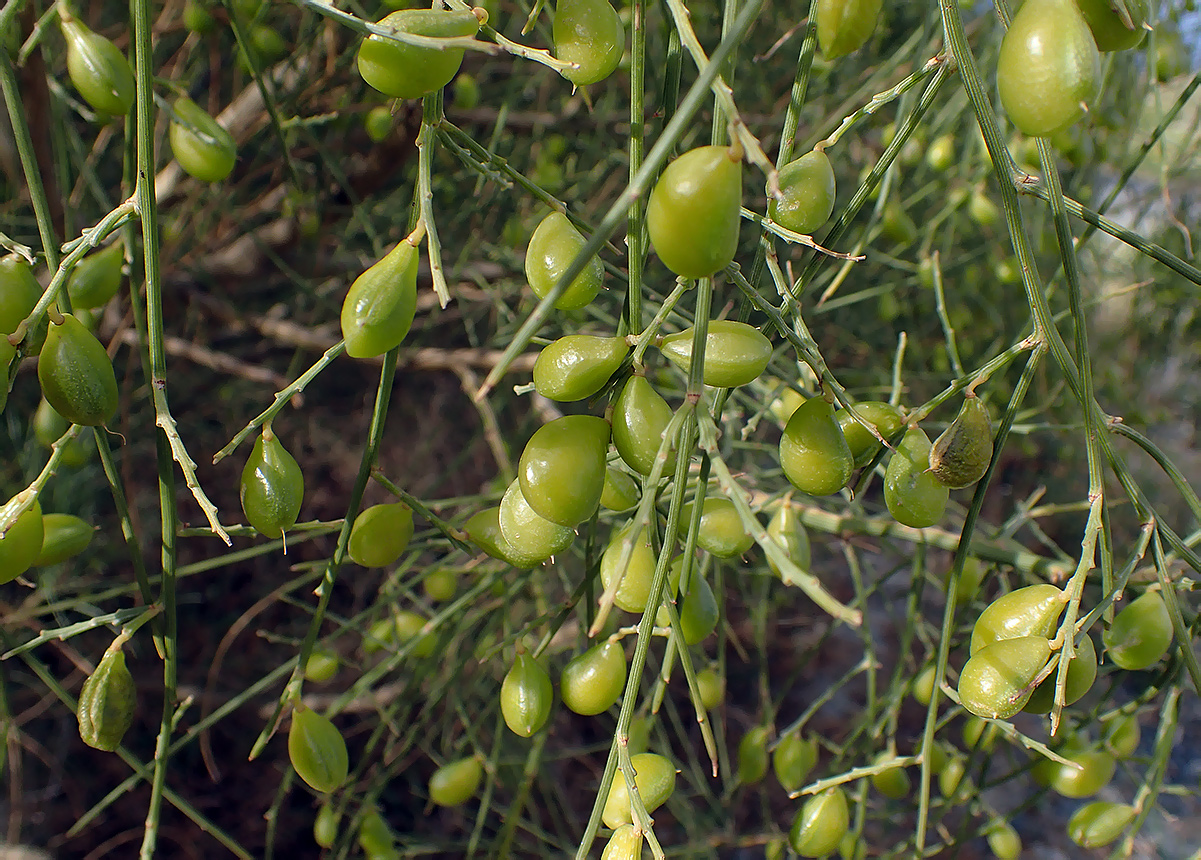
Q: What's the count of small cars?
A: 0